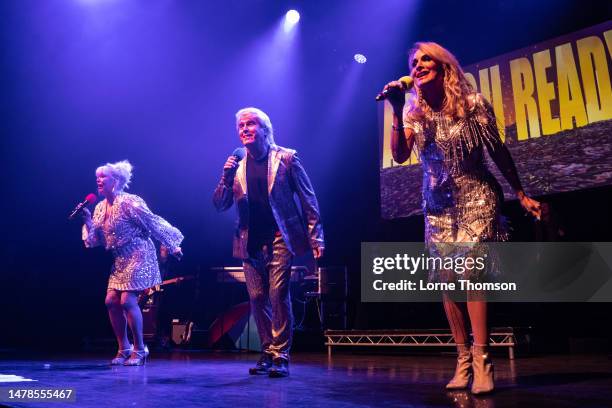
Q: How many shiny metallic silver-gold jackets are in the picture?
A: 1